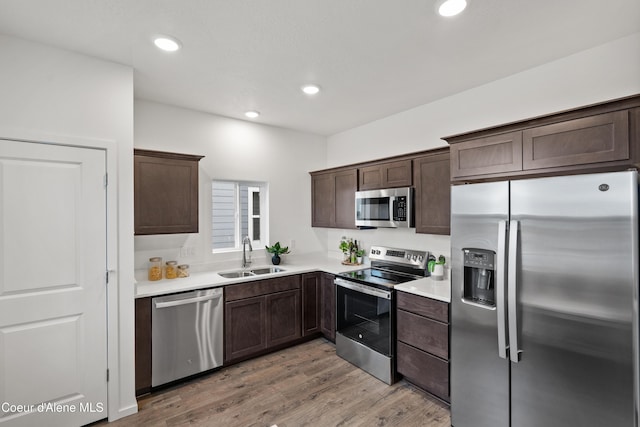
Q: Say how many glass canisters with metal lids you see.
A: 3